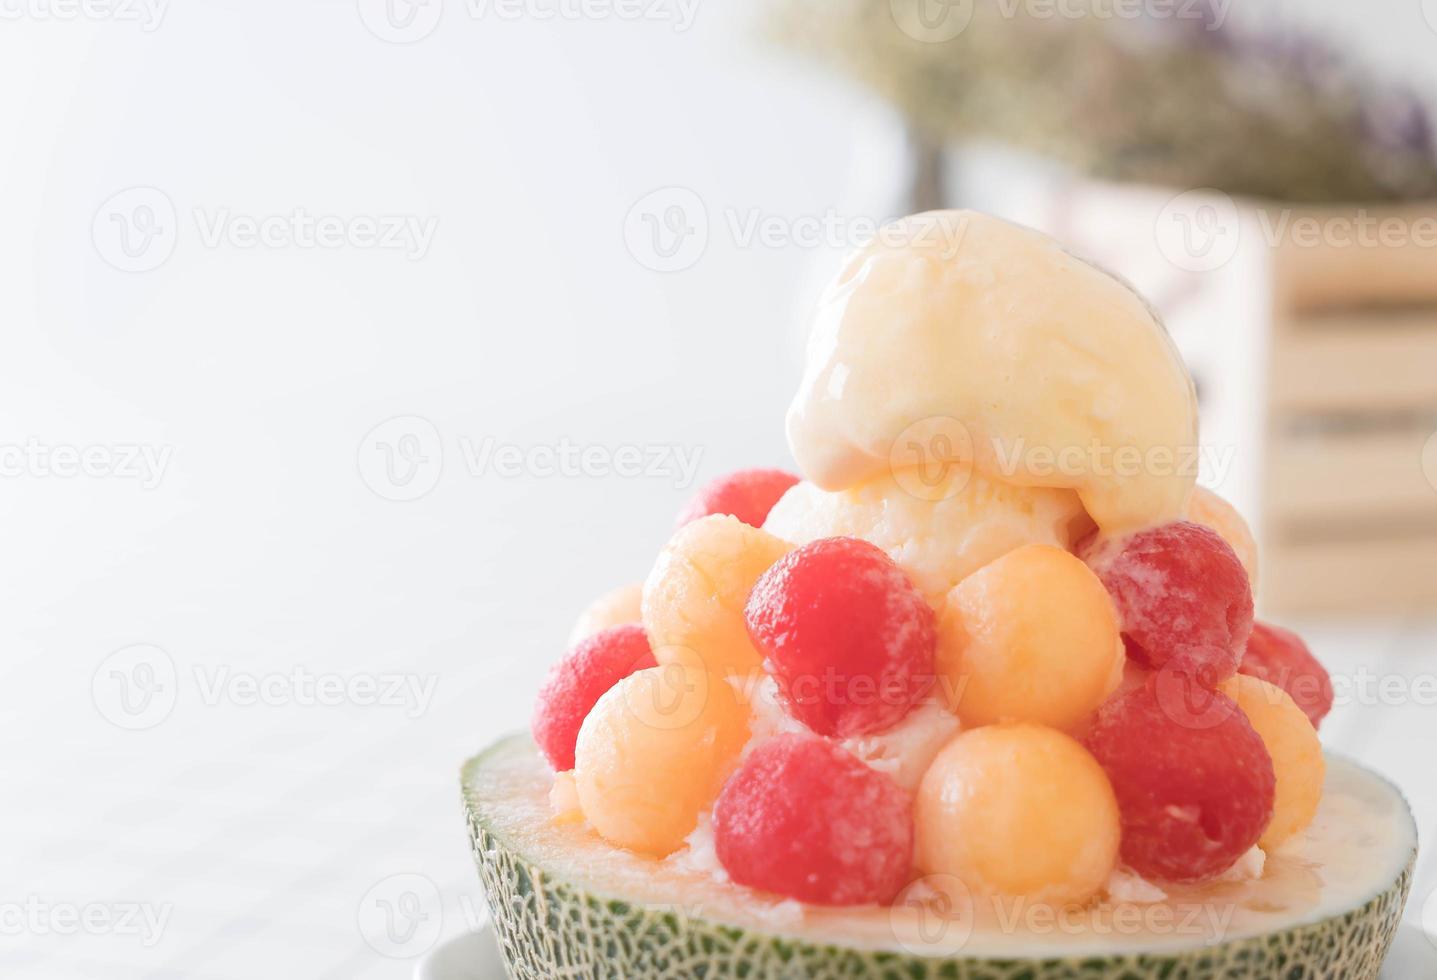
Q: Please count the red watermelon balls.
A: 7